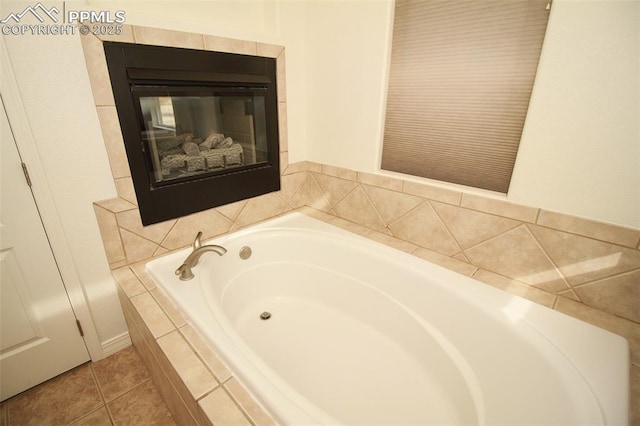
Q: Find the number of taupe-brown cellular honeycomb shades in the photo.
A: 1